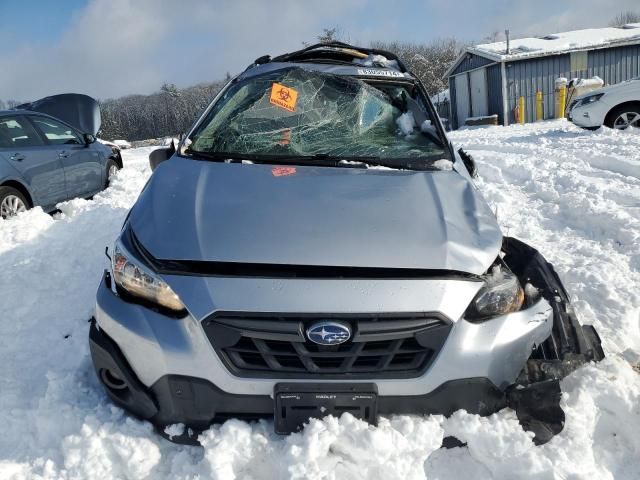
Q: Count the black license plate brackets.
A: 1